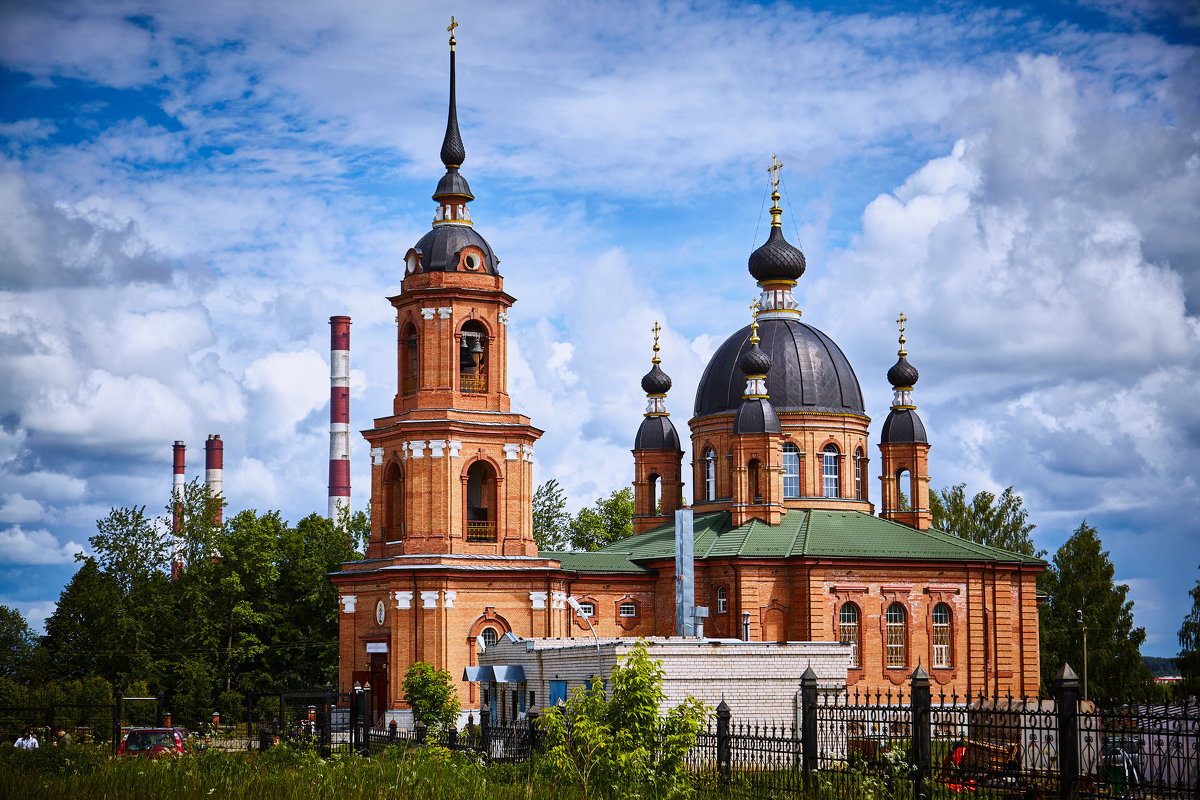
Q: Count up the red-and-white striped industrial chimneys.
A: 3